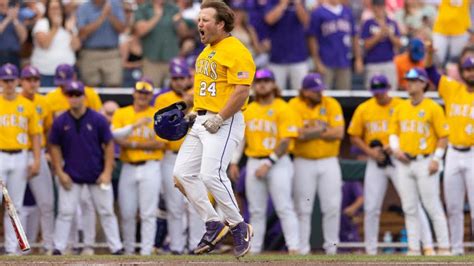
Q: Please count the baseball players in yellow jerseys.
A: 11